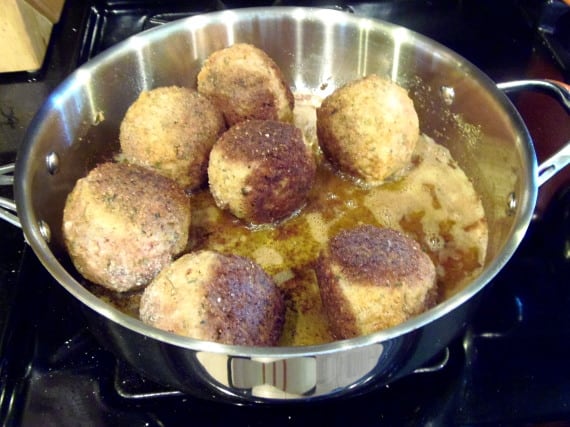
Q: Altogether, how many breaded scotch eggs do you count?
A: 7